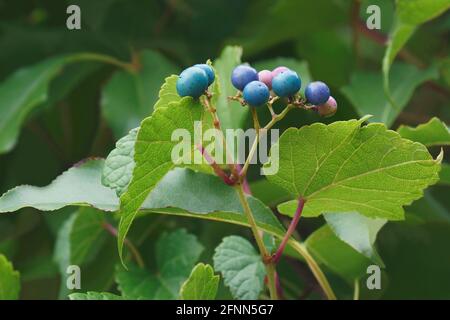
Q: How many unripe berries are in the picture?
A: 3